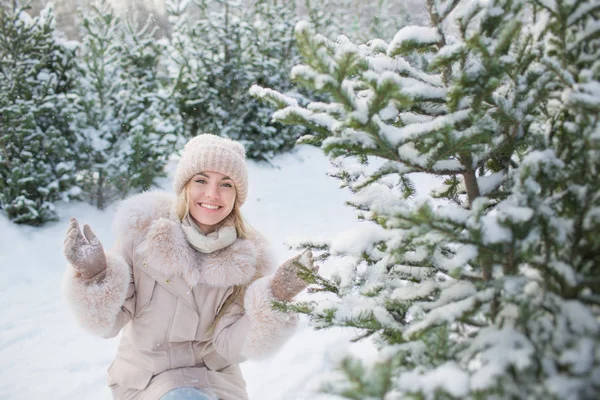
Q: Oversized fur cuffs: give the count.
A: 2